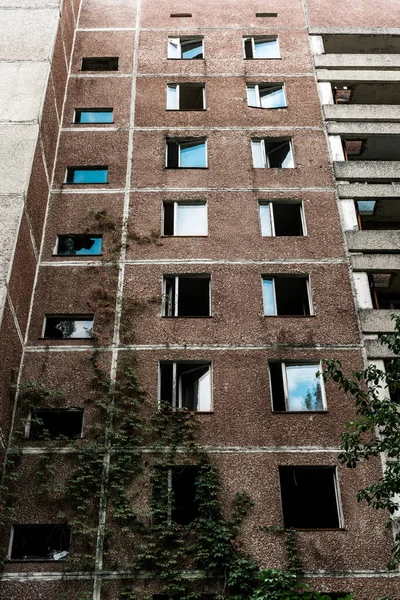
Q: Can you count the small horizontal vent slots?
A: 2